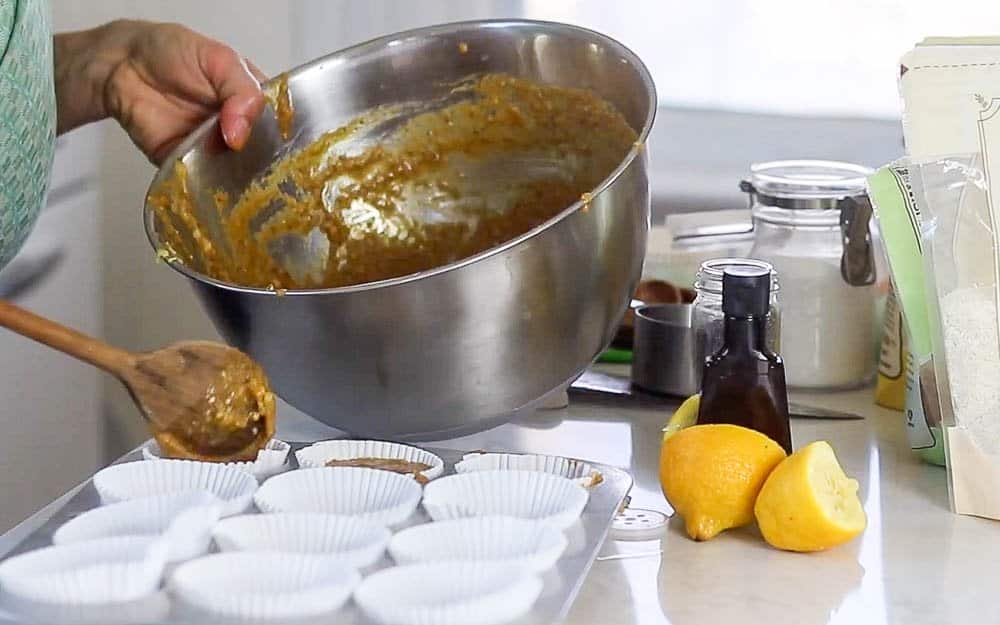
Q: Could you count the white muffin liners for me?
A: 12